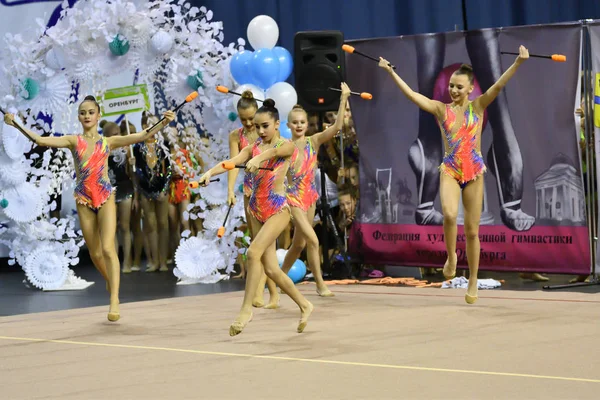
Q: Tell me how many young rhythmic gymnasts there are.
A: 5